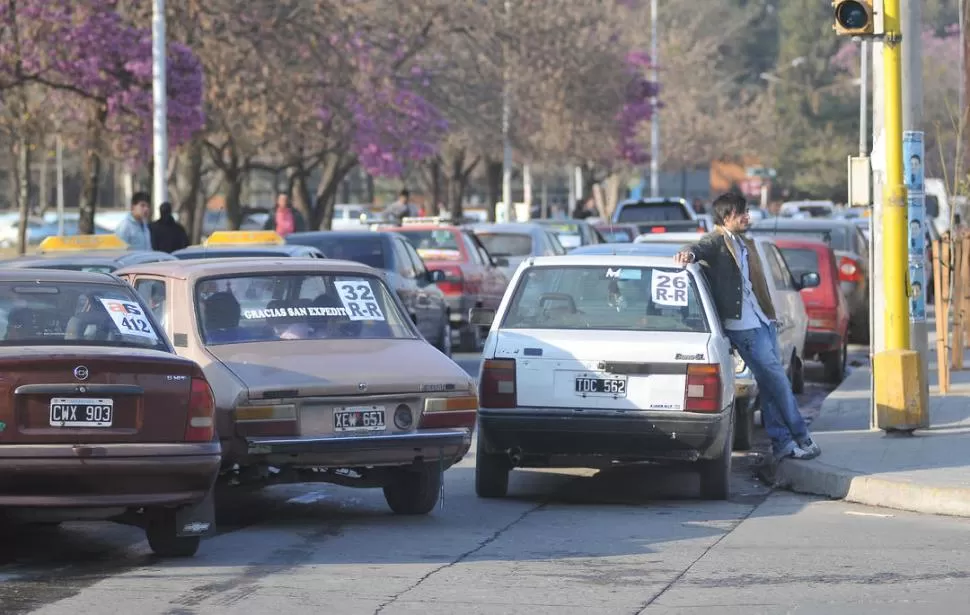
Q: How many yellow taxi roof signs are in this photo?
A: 2